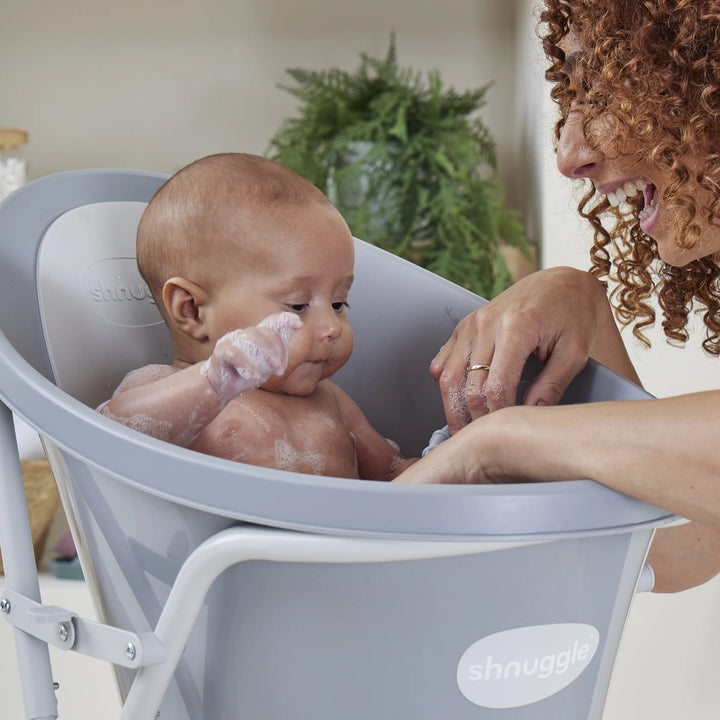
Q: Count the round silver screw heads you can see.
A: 3